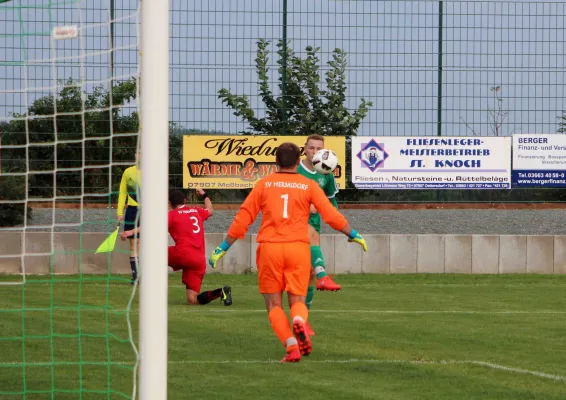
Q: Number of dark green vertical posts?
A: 3